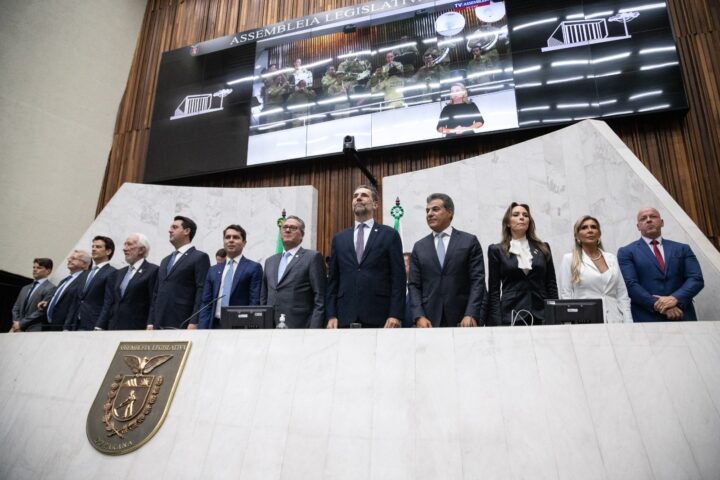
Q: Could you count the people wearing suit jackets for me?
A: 12